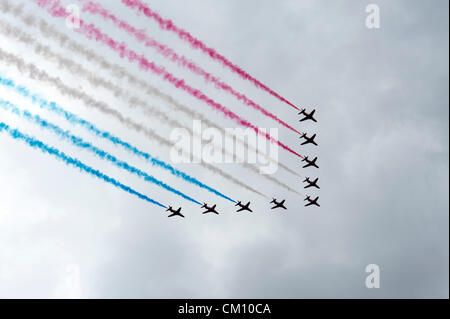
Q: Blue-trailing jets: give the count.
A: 3